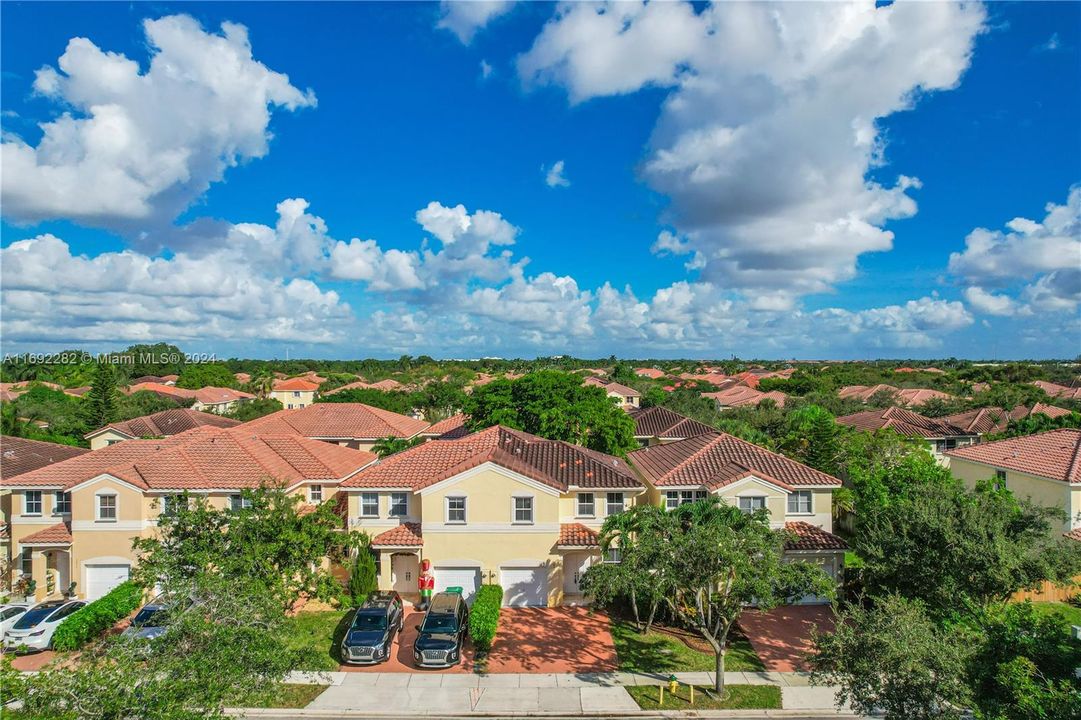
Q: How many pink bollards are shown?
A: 0